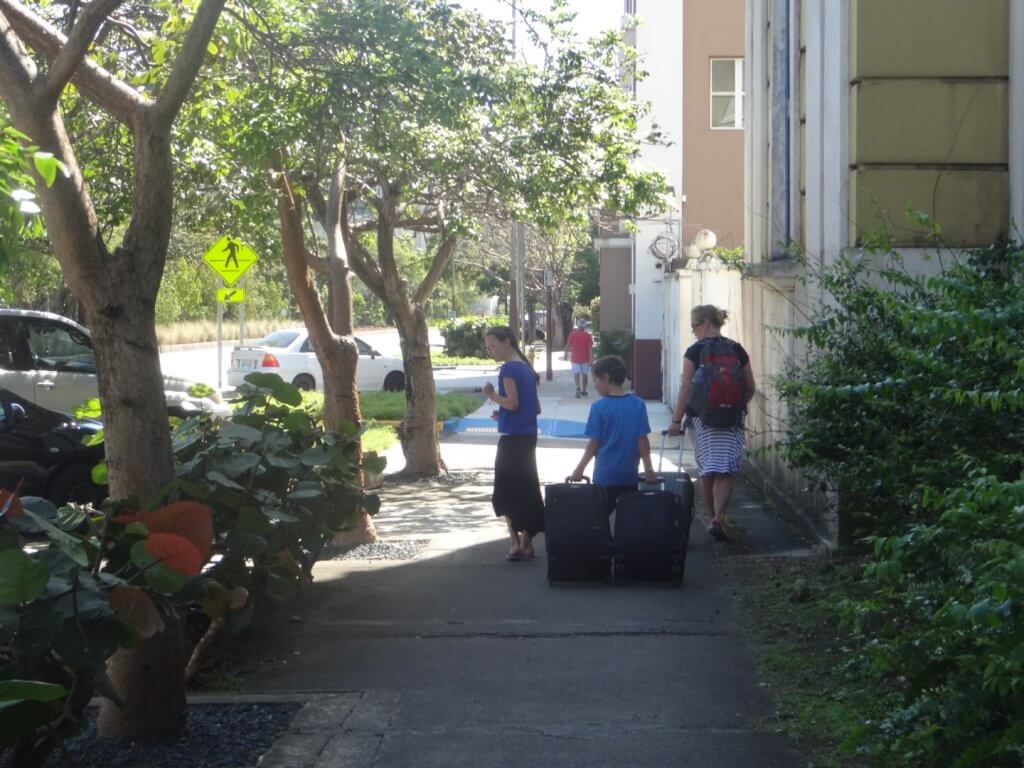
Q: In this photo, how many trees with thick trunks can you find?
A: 3